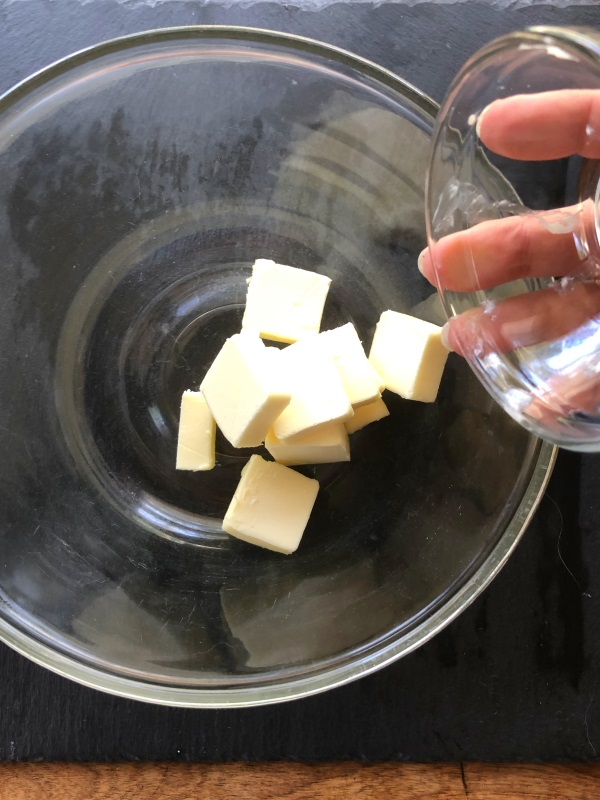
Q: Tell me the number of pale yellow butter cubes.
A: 9